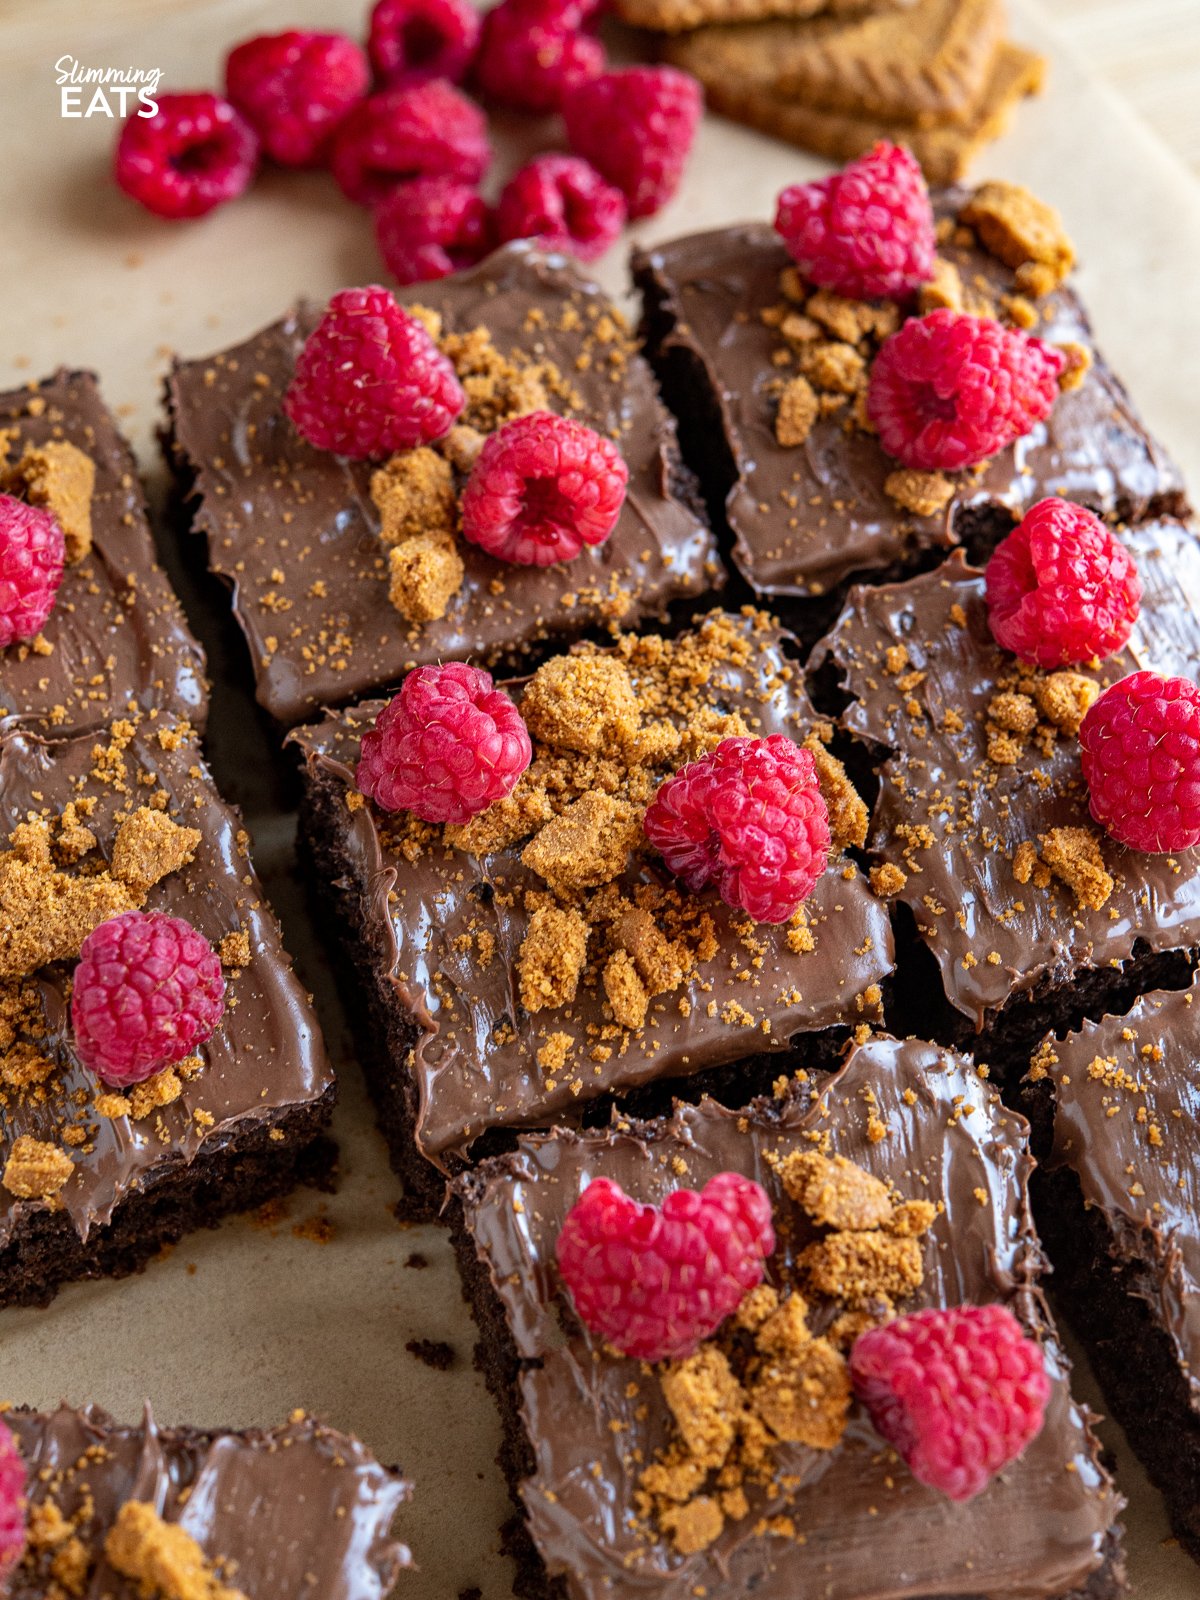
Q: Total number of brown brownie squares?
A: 9